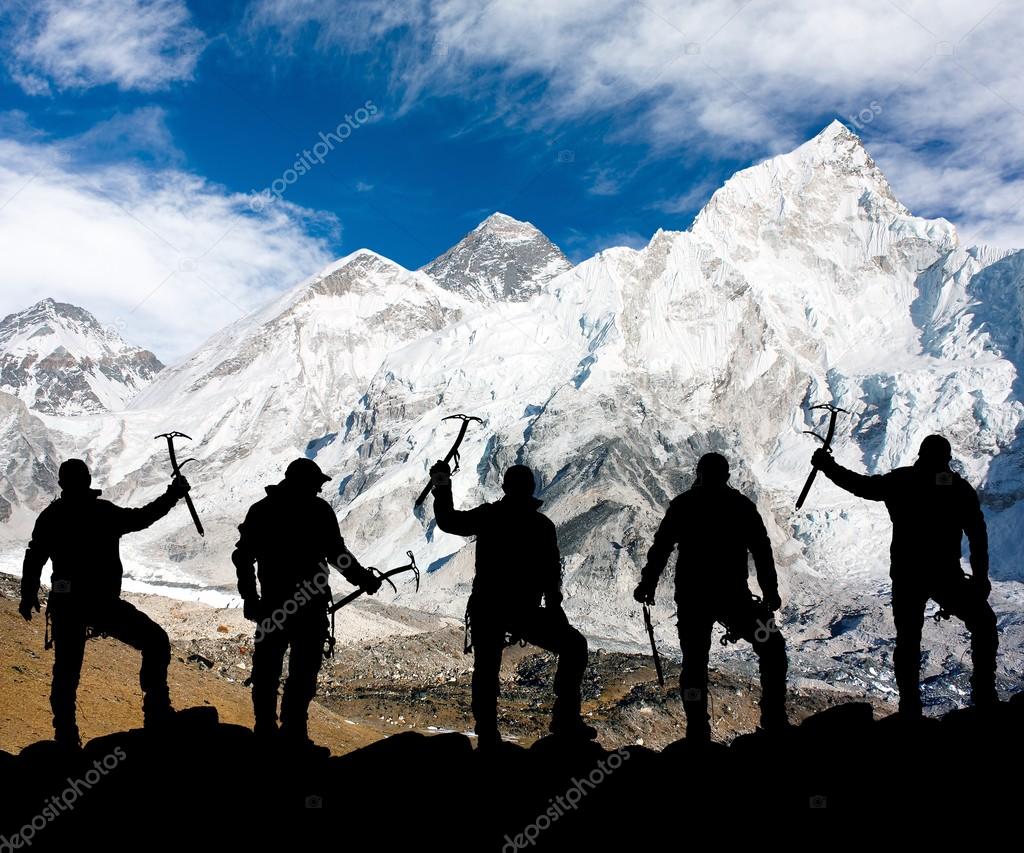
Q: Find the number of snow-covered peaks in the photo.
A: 4